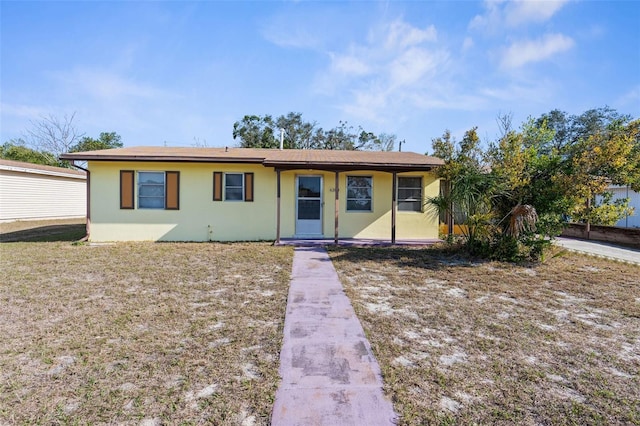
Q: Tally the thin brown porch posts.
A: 3